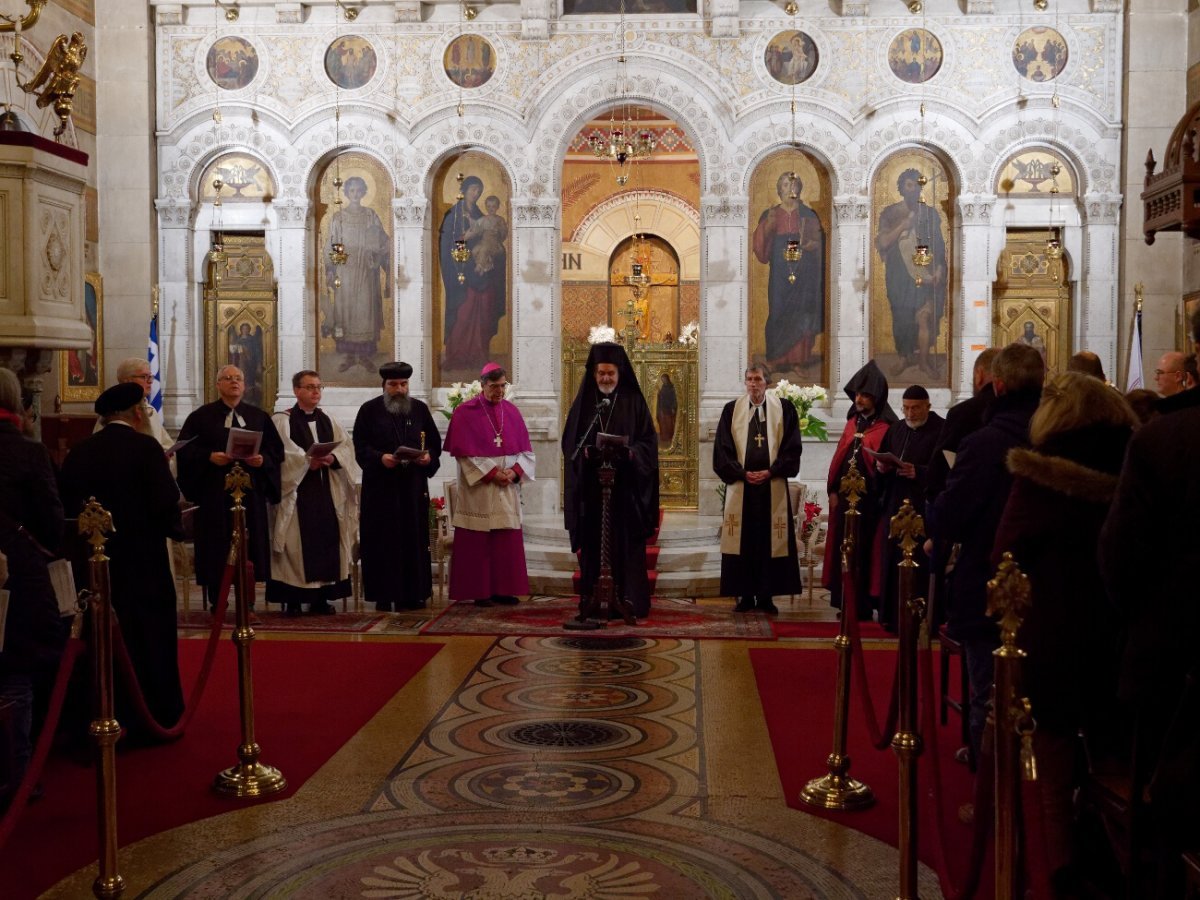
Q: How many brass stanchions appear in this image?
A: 5